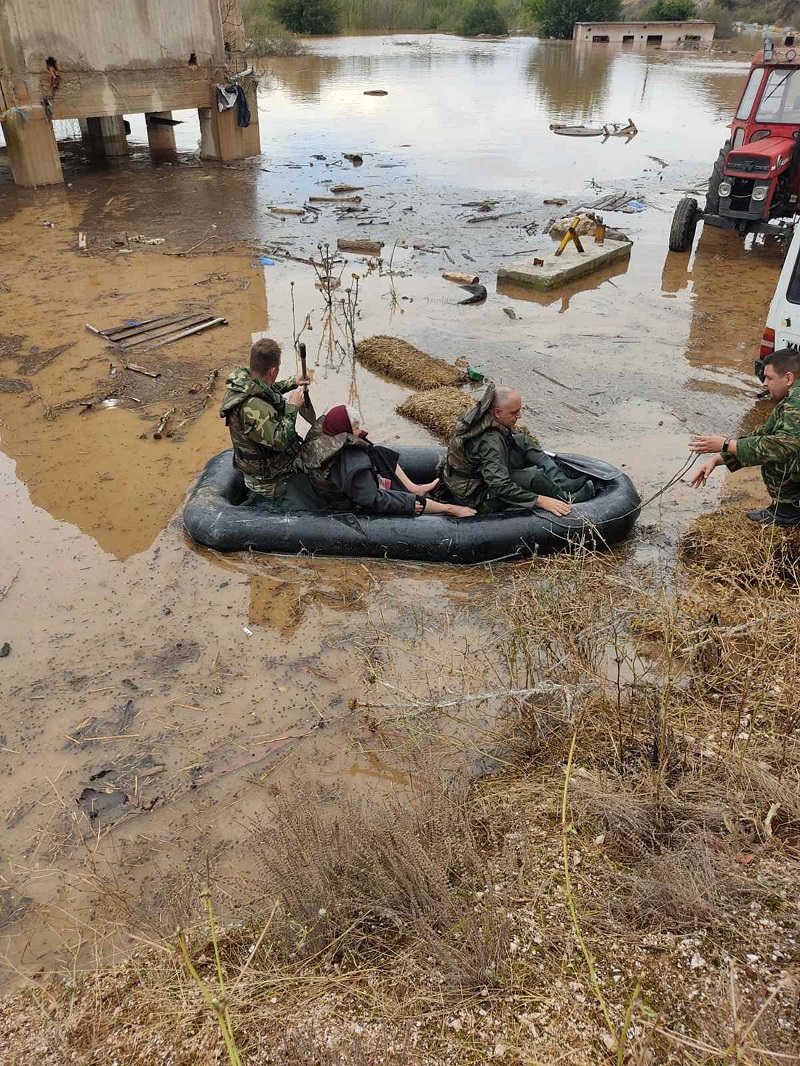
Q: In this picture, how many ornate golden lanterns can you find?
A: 0